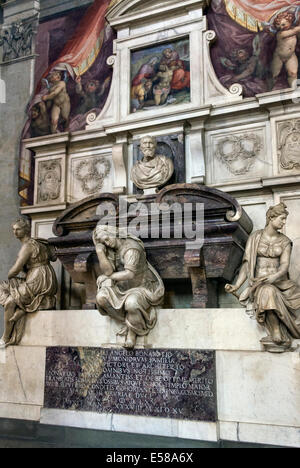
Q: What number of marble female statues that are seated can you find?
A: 3